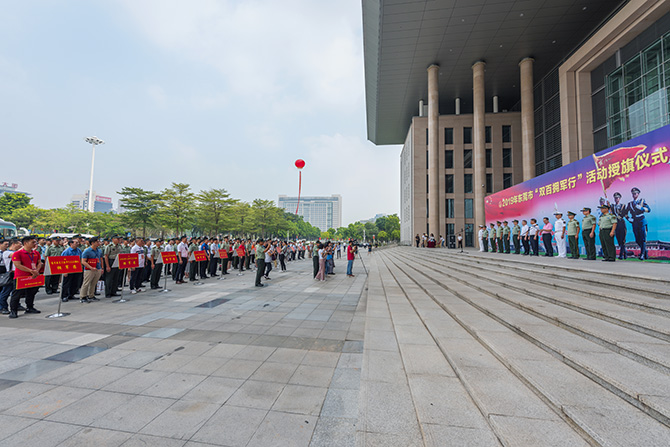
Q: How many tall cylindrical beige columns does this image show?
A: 3